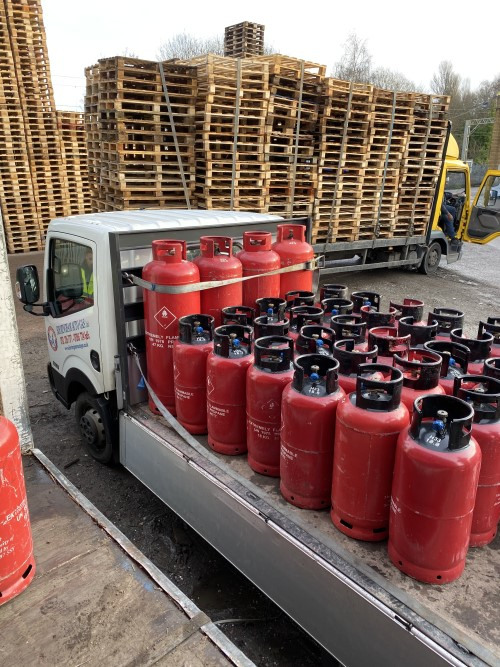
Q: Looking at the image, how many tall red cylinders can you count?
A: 4